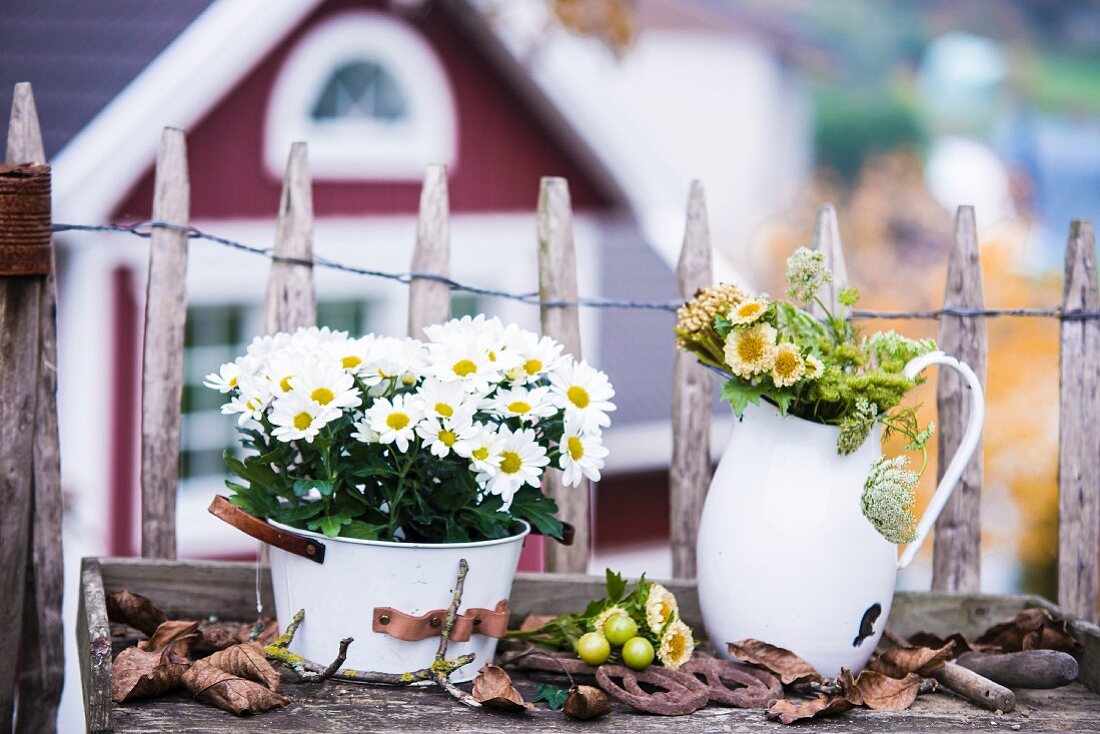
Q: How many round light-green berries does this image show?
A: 3